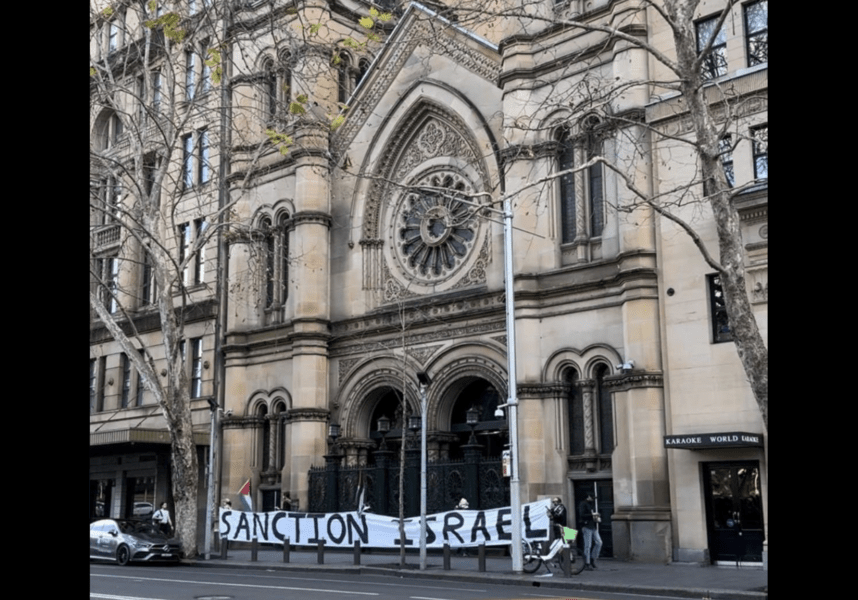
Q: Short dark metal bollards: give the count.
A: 8